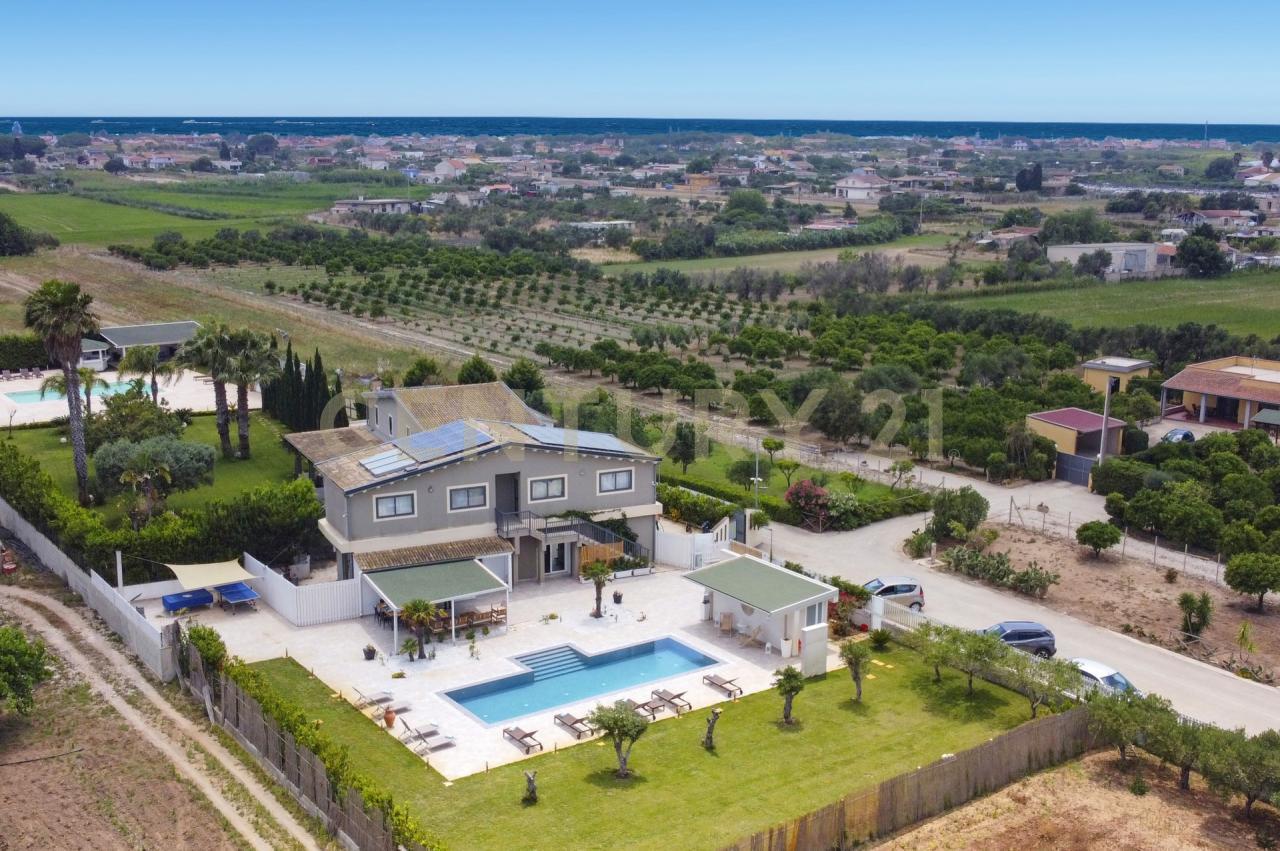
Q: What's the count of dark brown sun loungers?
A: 5